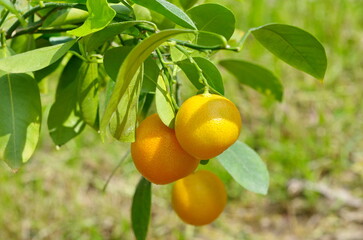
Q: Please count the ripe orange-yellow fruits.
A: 3